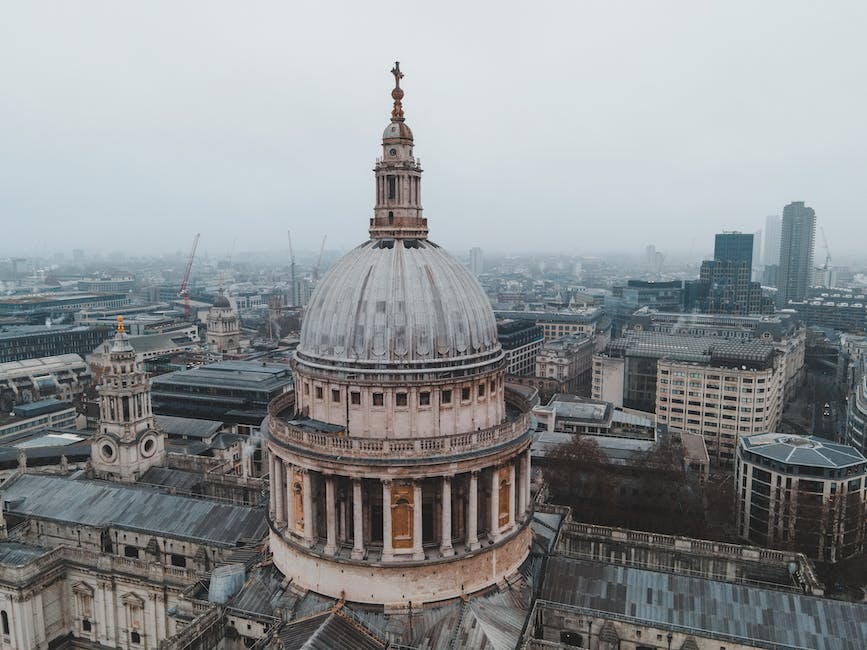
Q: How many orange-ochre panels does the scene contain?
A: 3